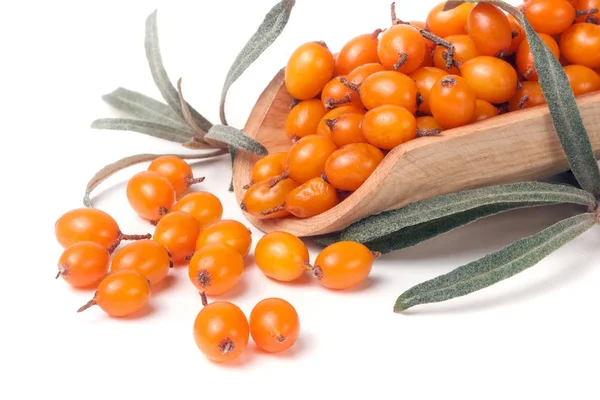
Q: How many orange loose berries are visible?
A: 14